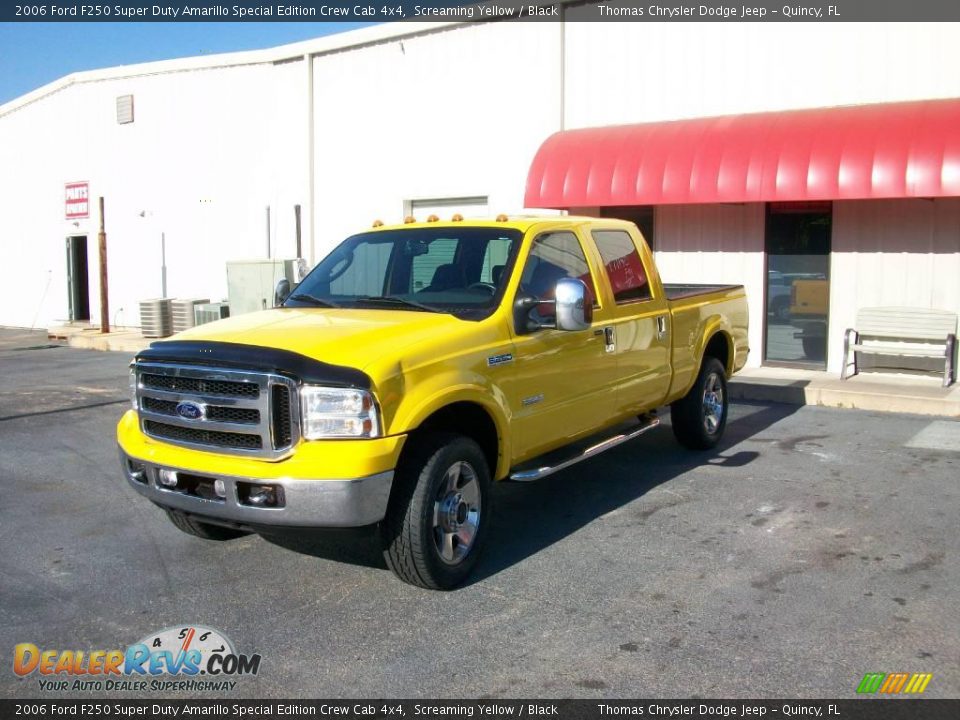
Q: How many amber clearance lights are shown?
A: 5